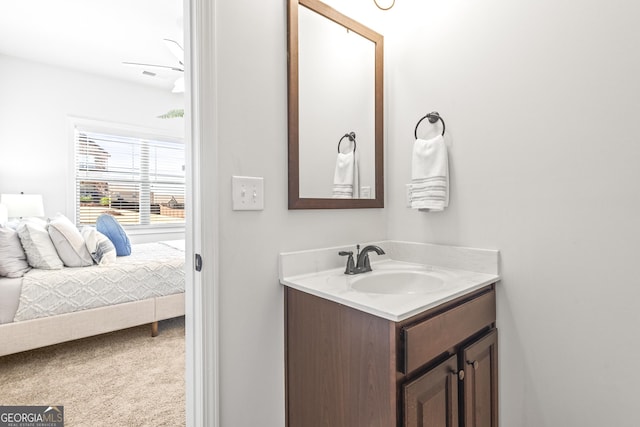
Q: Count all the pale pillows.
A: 4